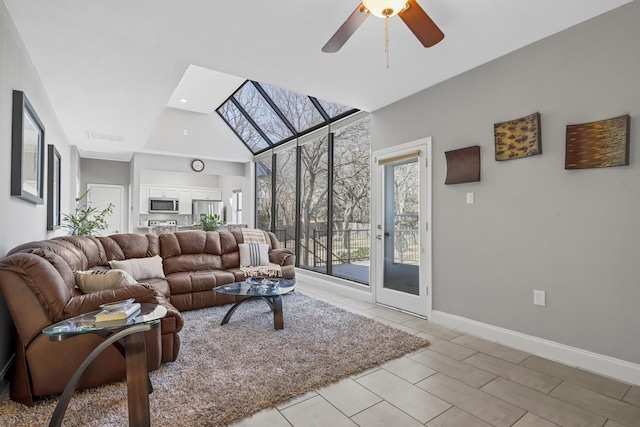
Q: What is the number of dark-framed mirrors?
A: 2